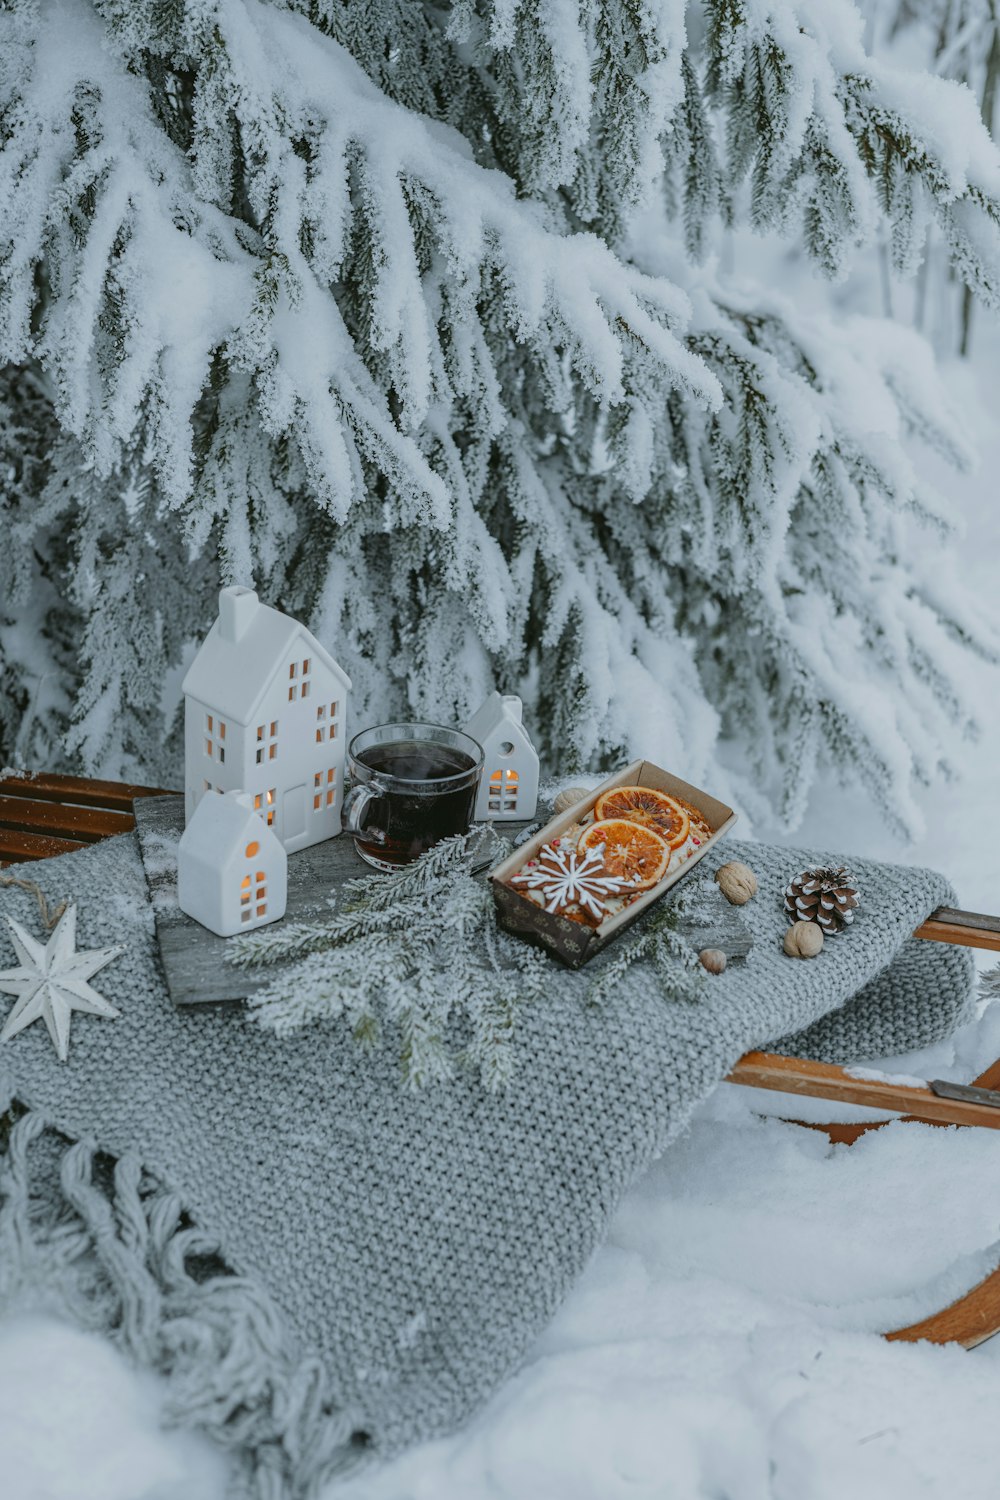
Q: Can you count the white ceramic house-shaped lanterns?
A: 3